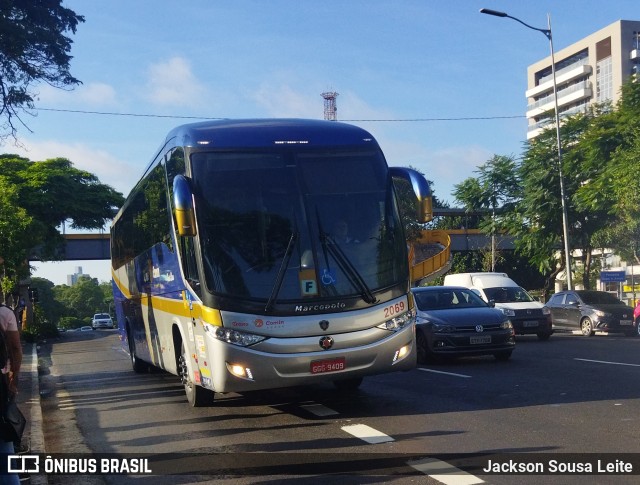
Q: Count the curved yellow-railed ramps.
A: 1